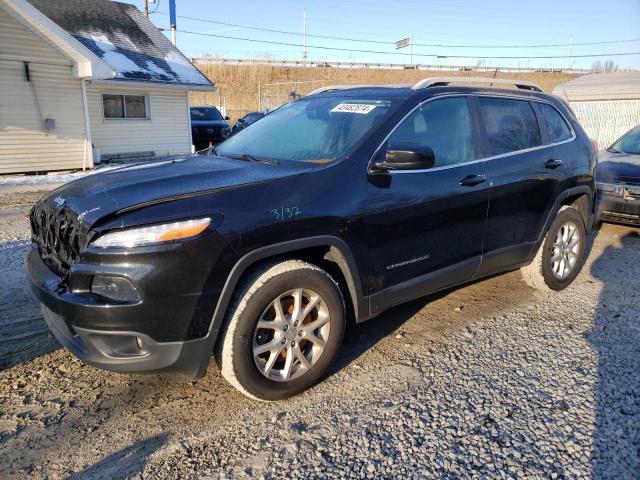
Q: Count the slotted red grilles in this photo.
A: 0